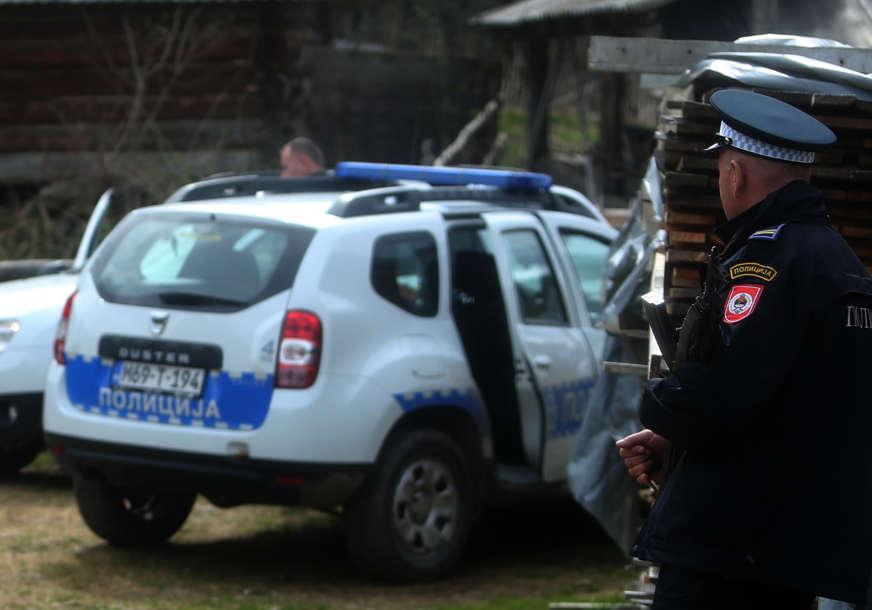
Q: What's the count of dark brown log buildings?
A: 1